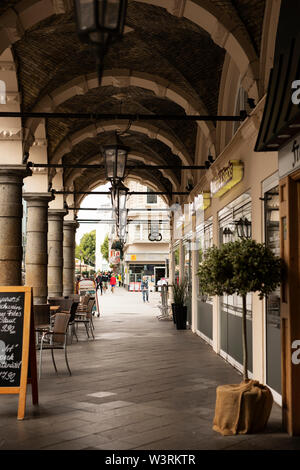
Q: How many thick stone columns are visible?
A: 4